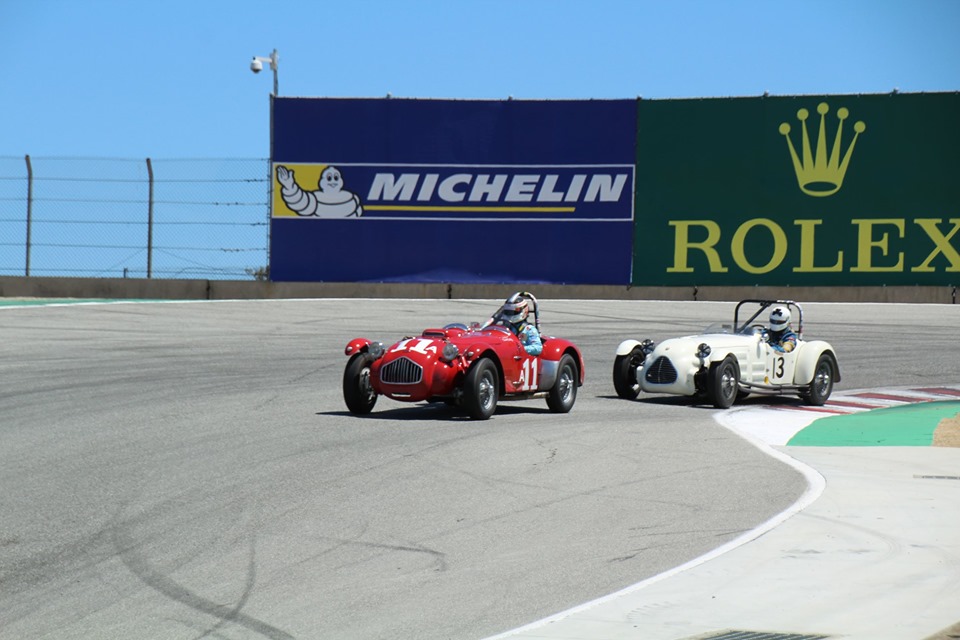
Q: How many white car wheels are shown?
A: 3